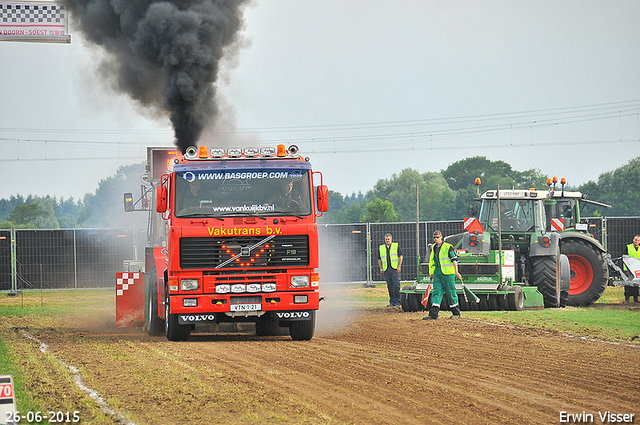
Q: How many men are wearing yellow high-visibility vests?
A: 3